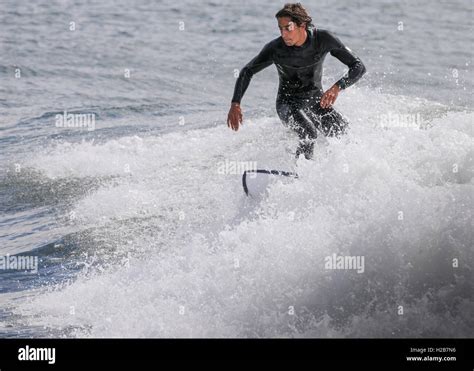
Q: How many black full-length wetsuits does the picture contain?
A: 1